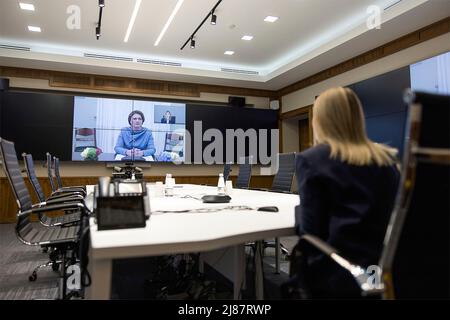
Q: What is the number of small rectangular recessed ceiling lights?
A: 5